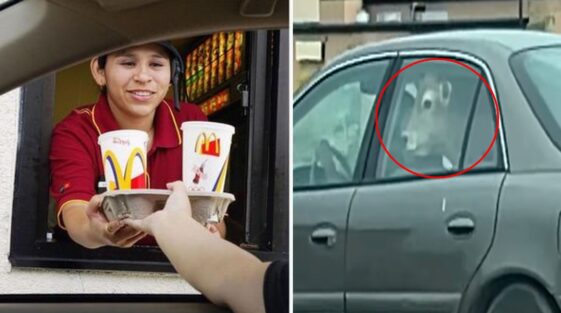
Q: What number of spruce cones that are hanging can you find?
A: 0